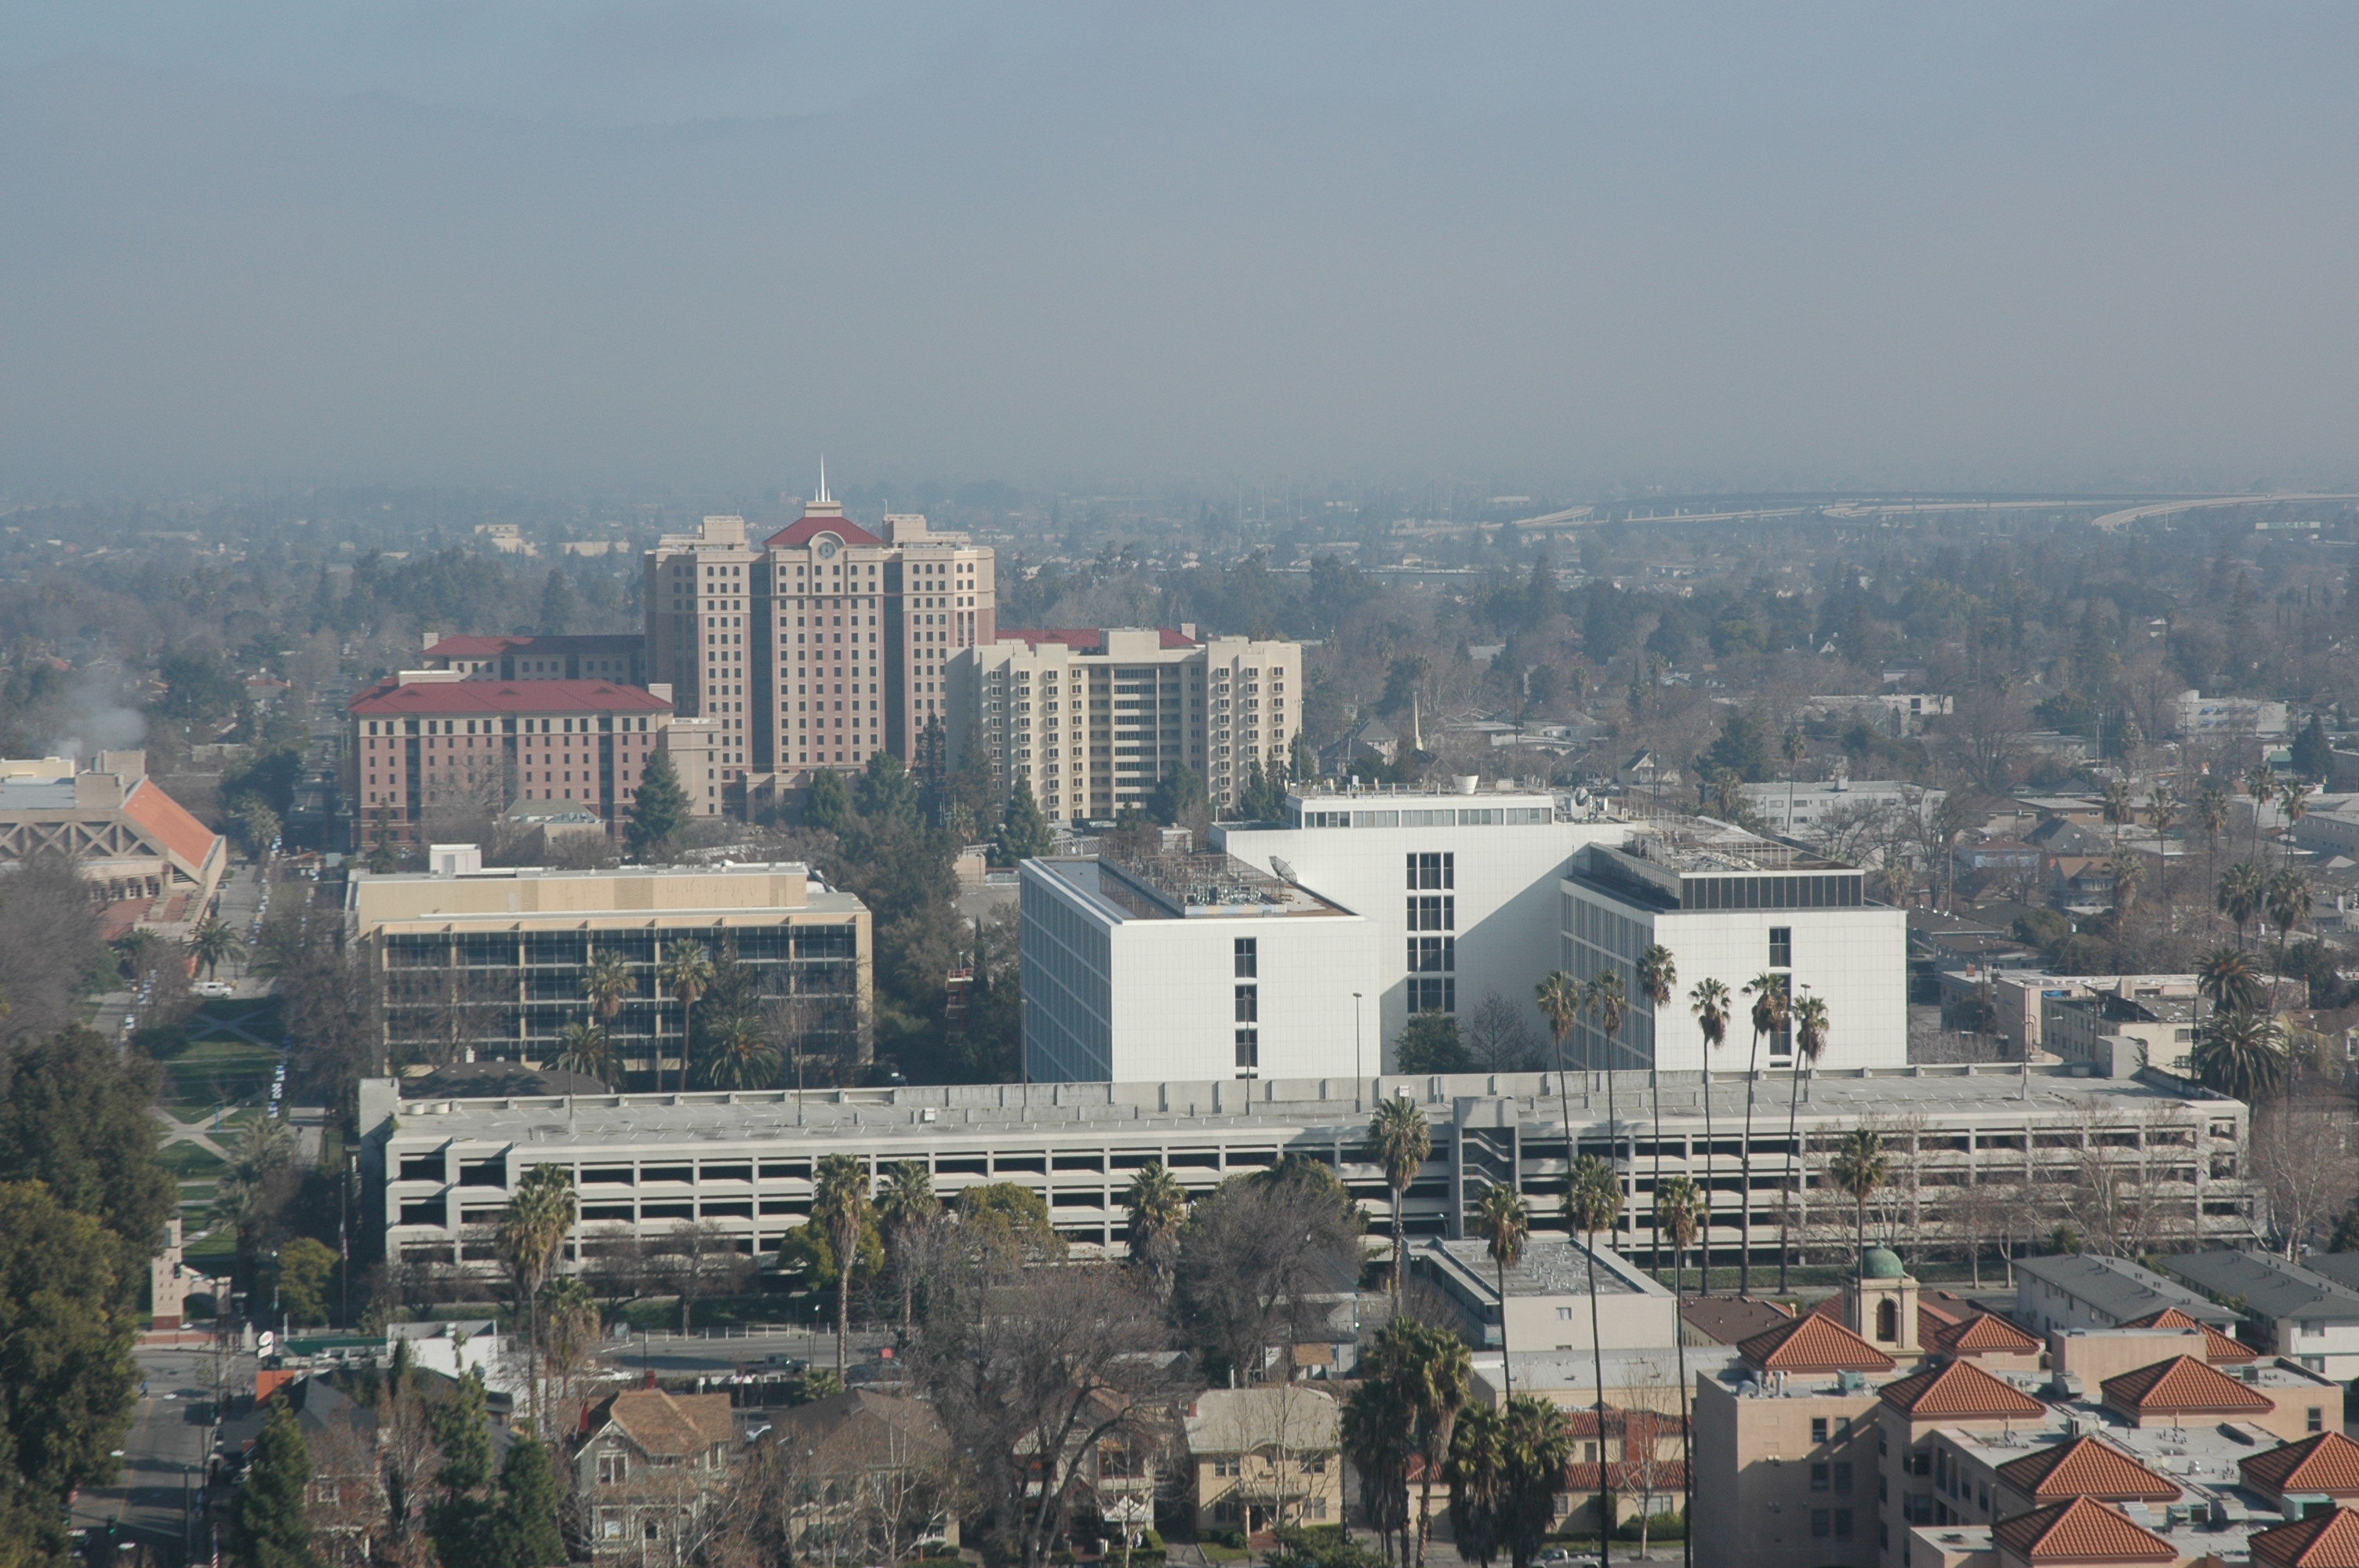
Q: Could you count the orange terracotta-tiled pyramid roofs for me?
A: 9